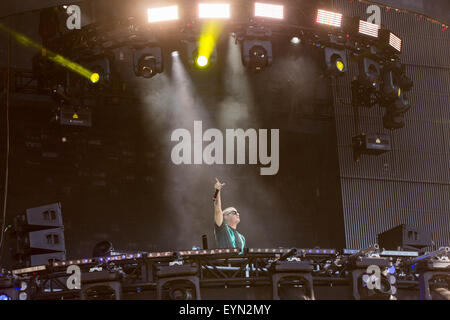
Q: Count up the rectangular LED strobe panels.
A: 6